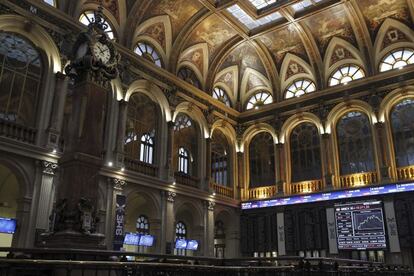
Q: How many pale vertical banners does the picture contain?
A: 3